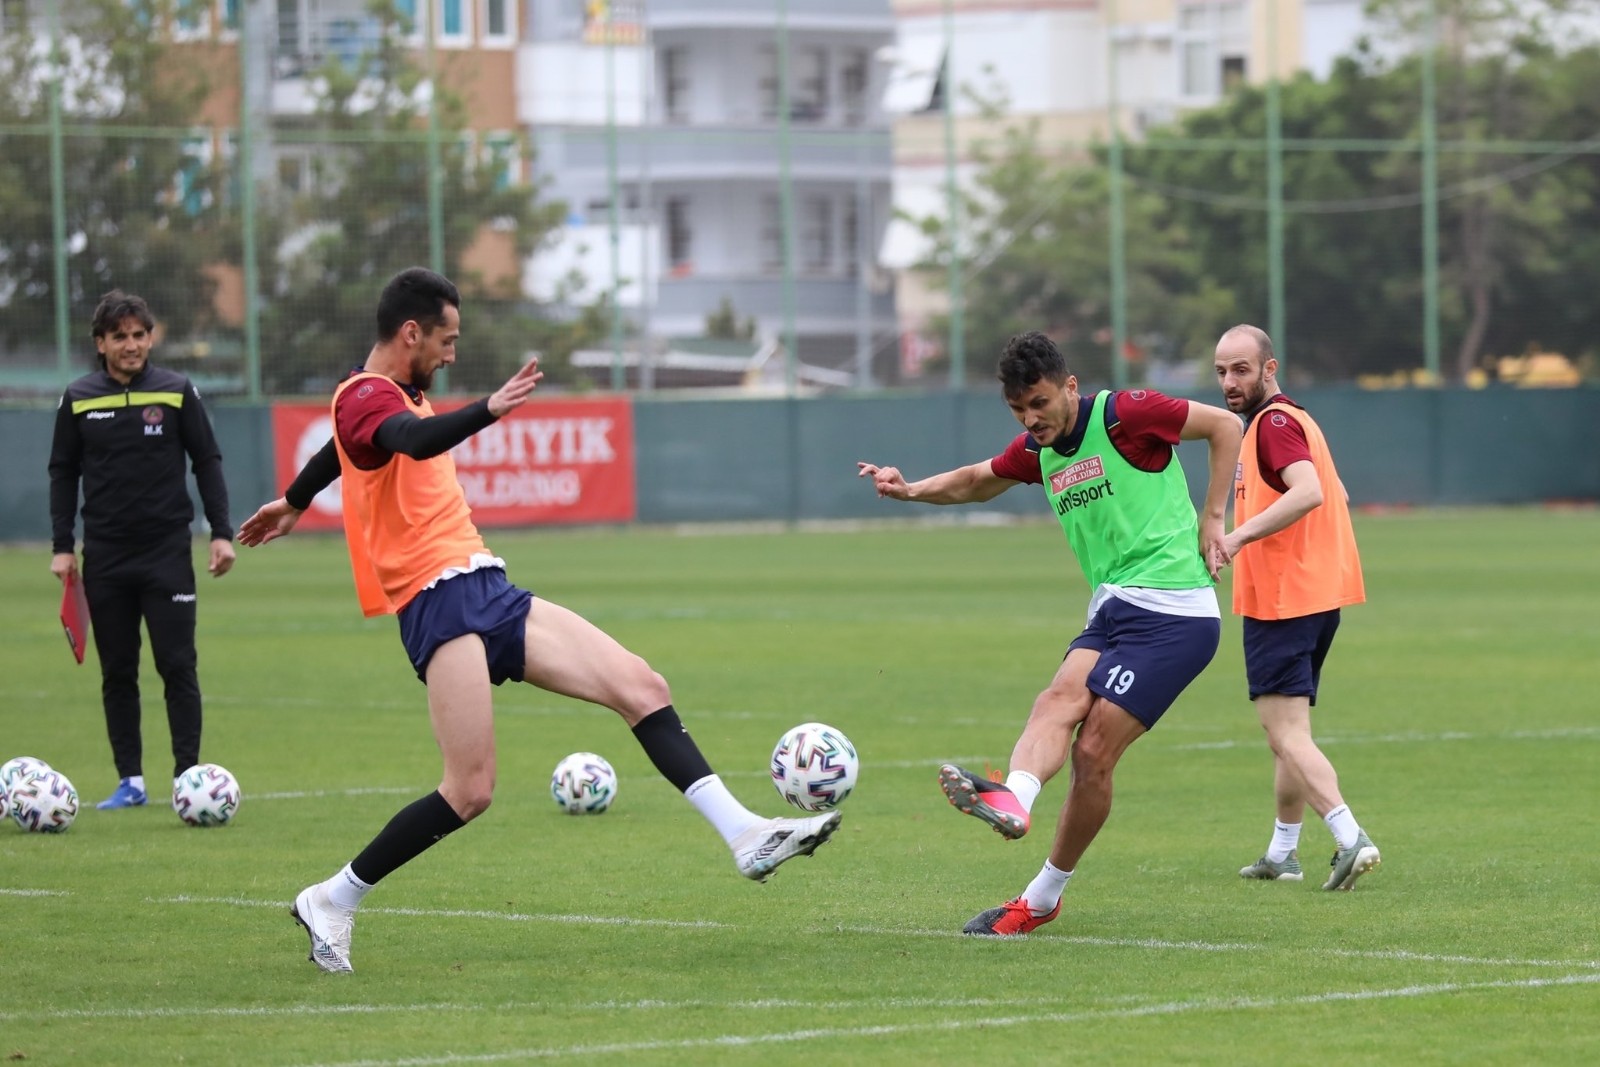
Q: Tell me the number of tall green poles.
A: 9